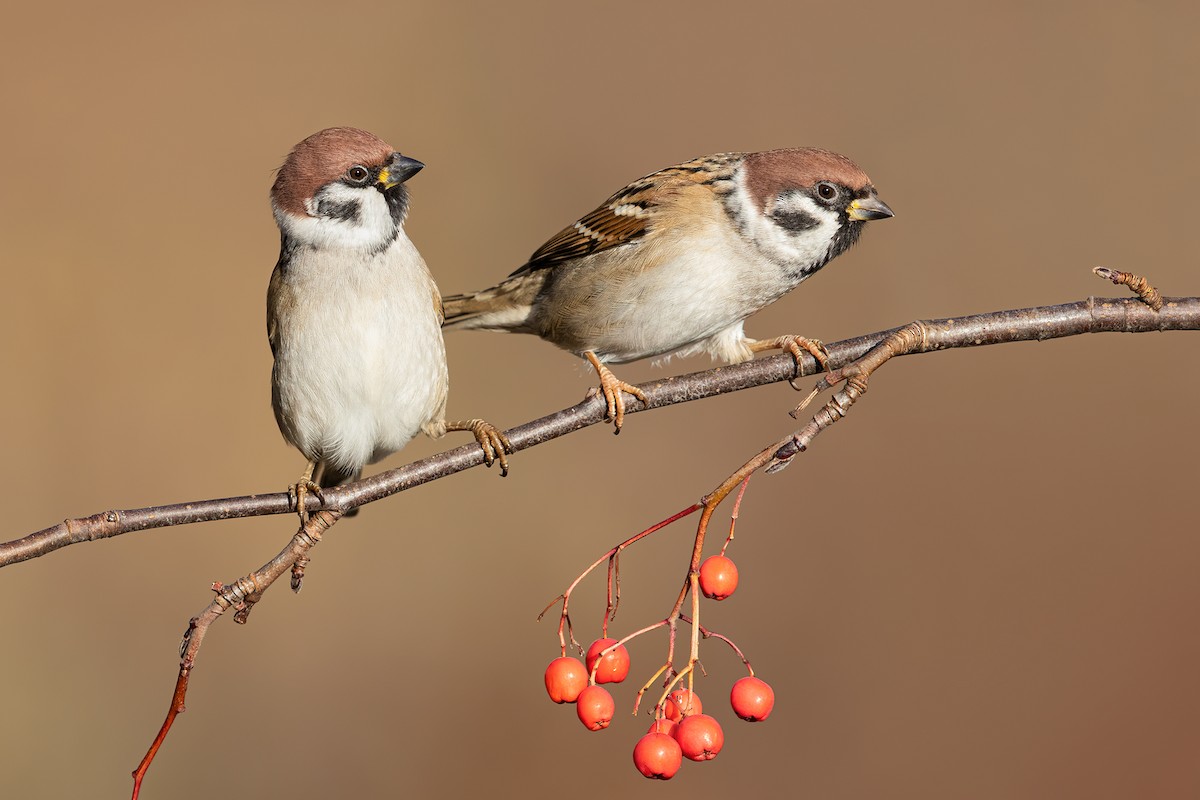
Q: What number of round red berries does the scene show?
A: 9